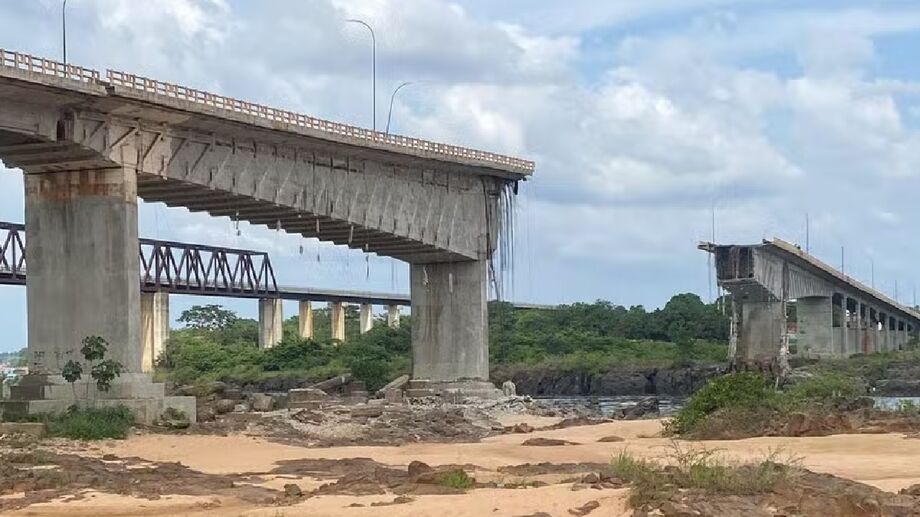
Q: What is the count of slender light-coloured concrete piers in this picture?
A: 6